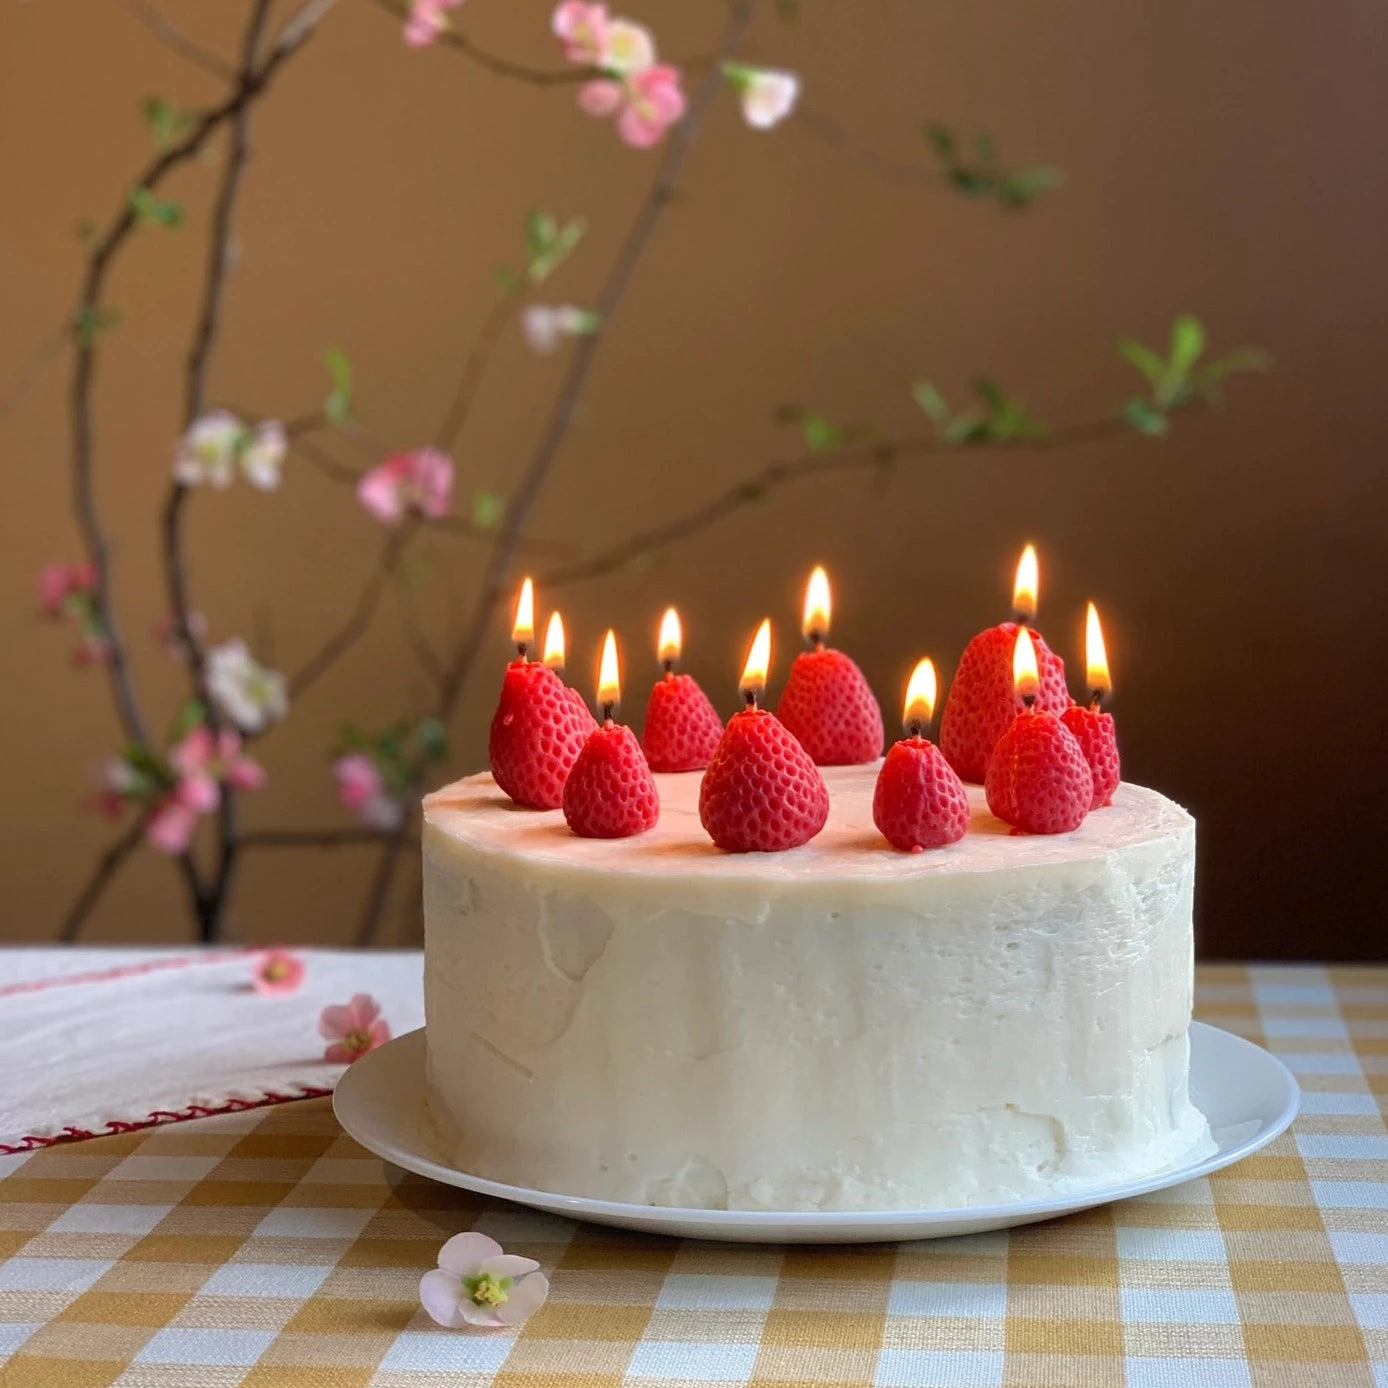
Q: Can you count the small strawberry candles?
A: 10